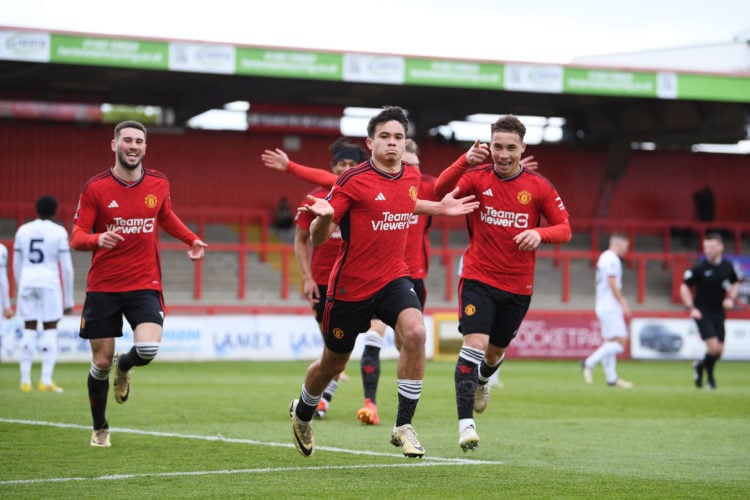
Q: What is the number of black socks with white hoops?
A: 8